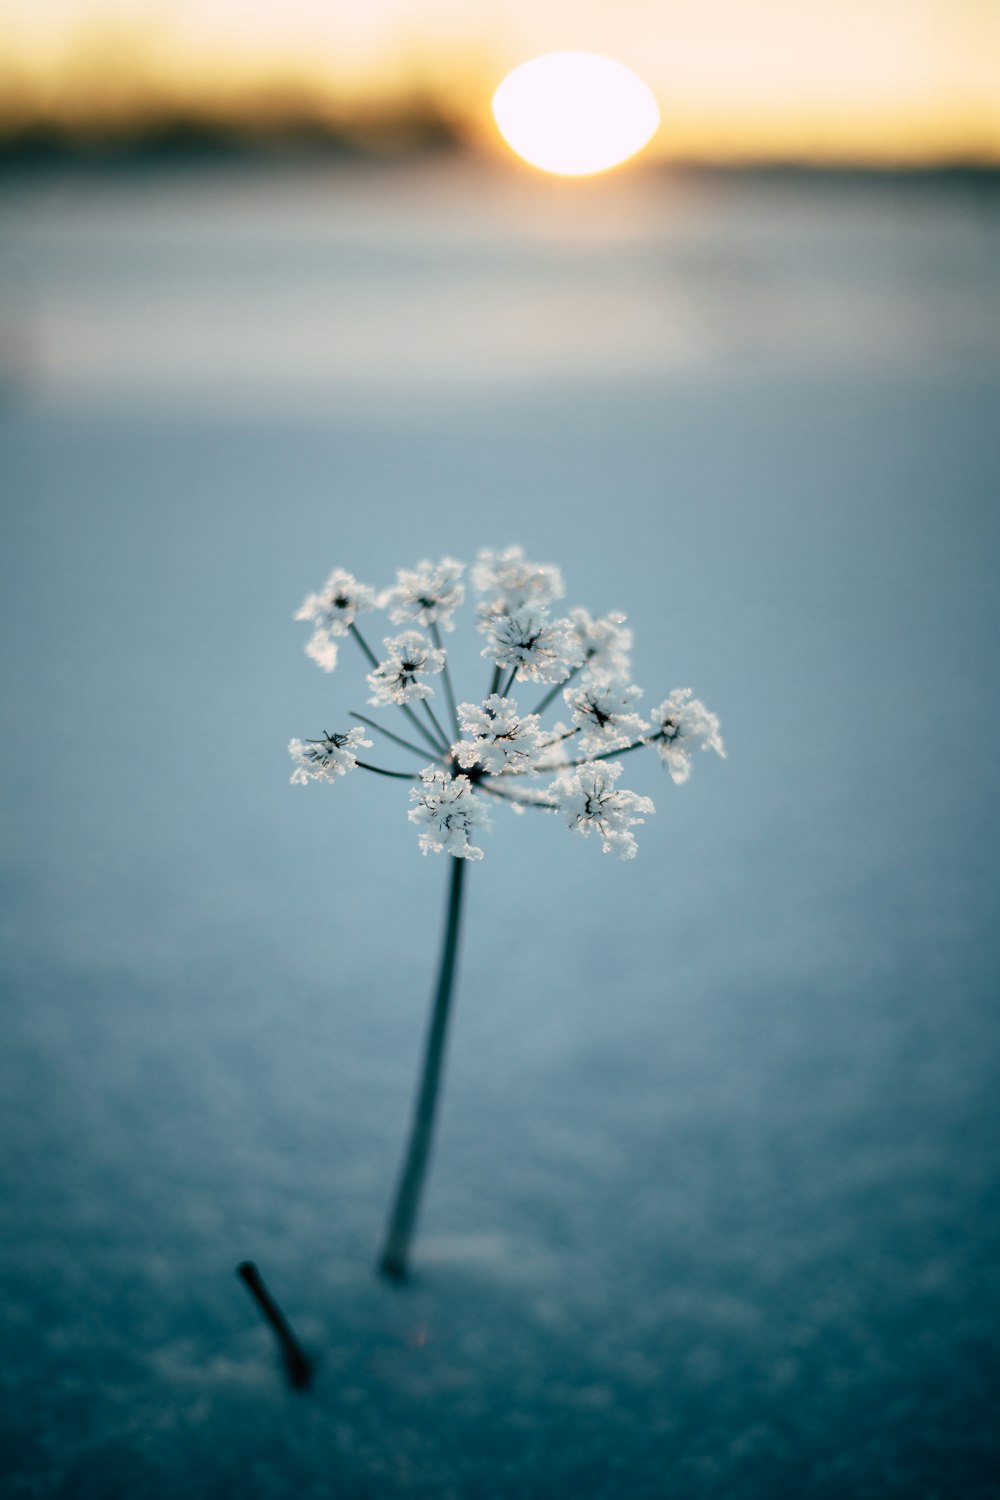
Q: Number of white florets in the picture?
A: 12